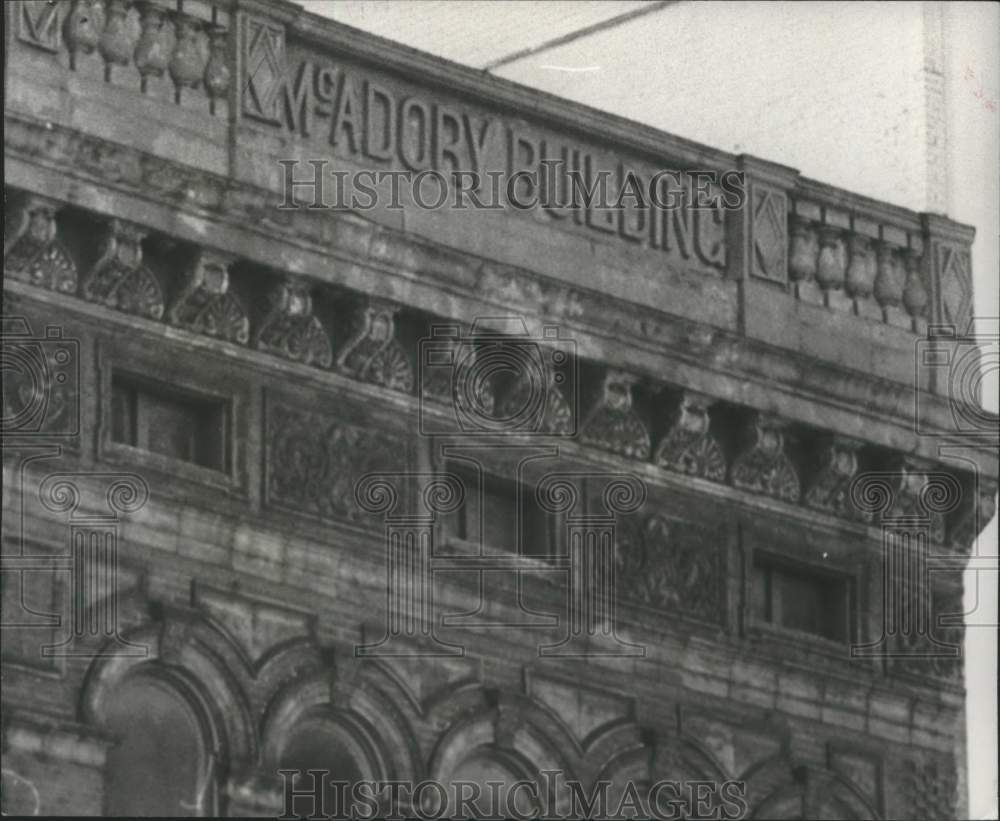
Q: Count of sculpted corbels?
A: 13